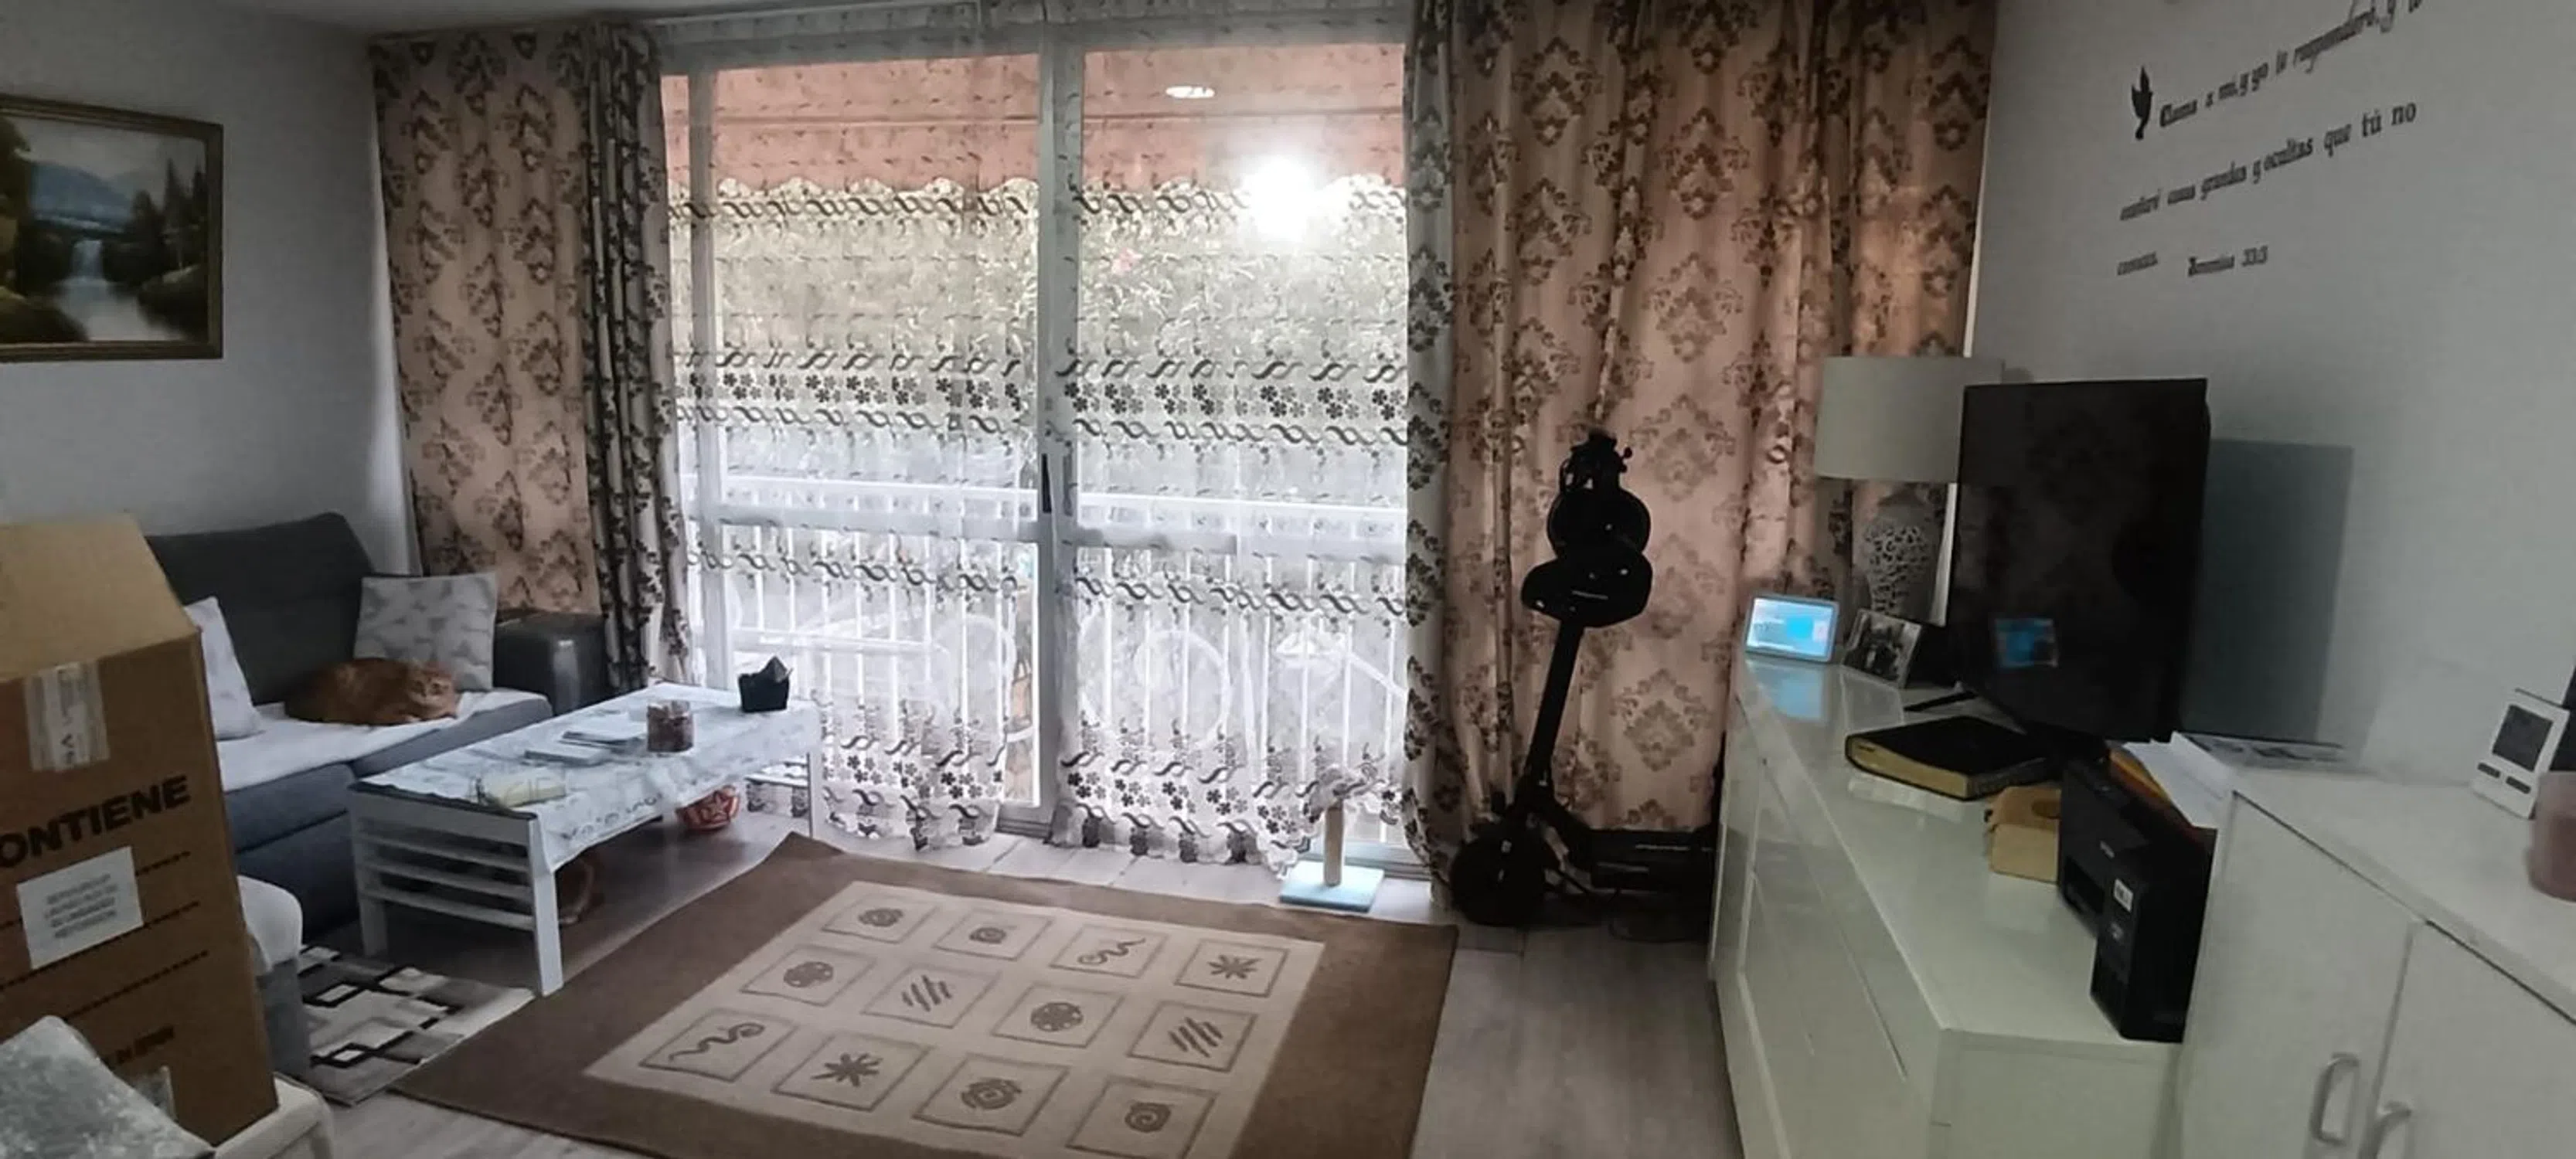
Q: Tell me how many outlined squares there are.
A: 12